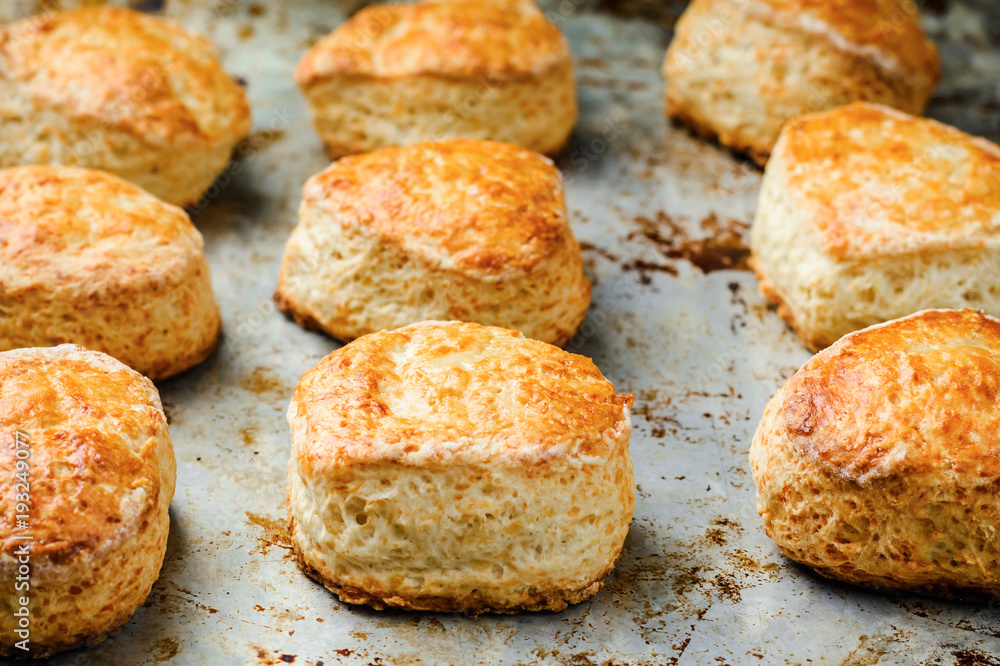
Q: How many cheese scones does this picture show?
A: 9